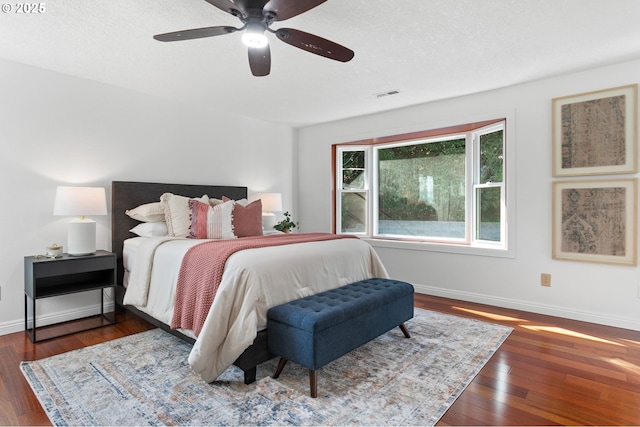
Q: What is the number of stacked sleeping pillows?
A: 2